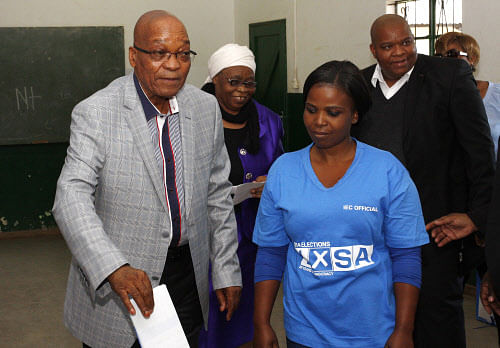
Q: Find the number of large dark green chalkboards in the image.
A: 1